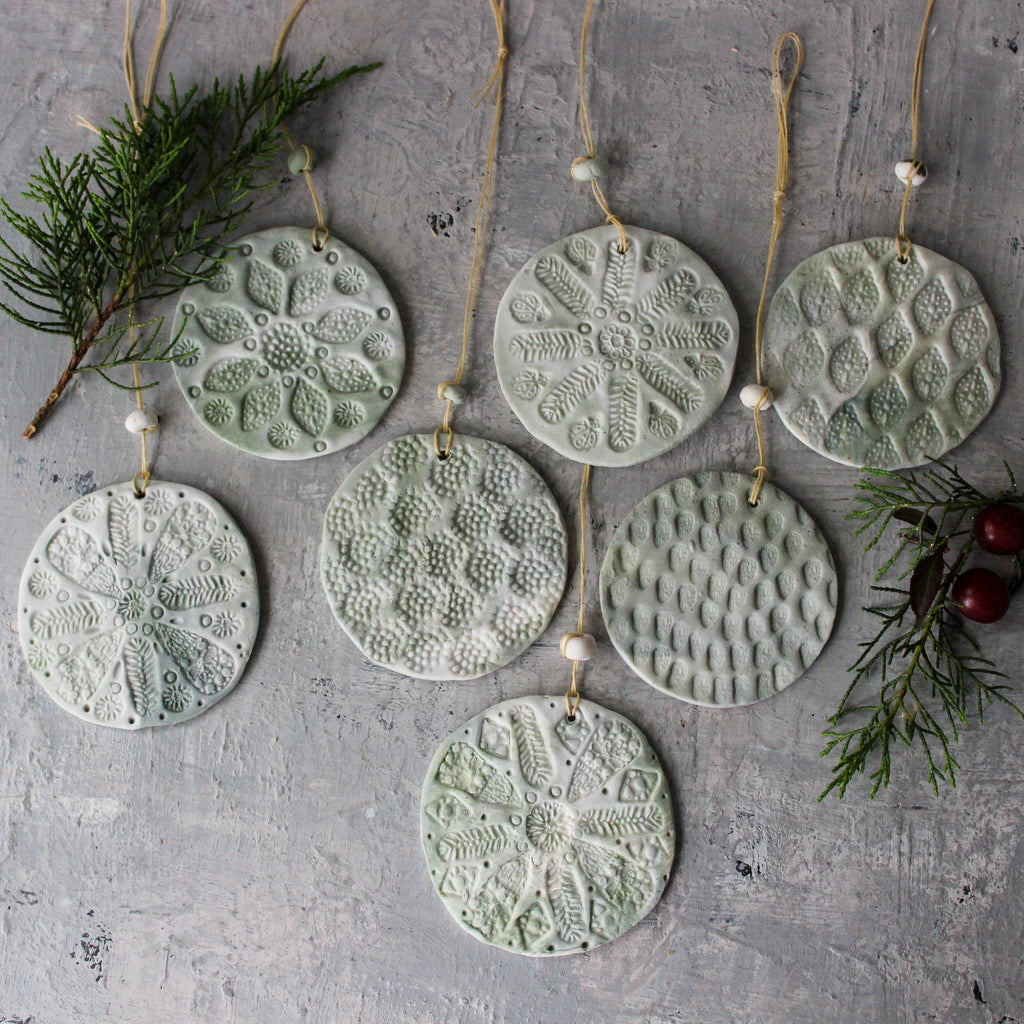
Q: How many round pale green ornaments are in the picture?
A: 7